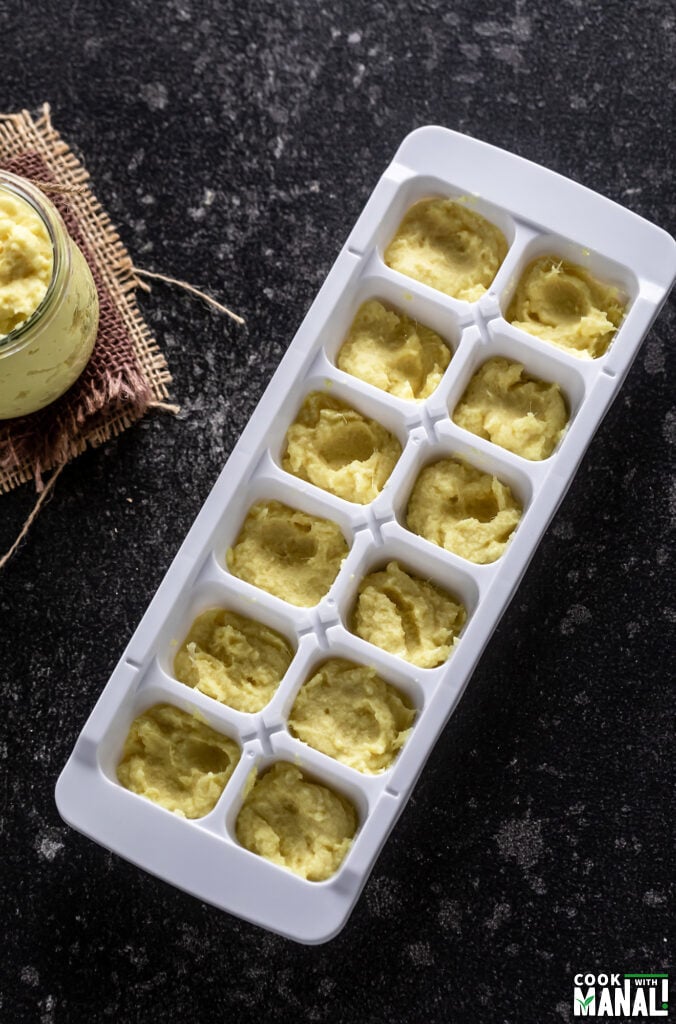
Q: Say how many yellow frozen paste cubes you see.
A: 12